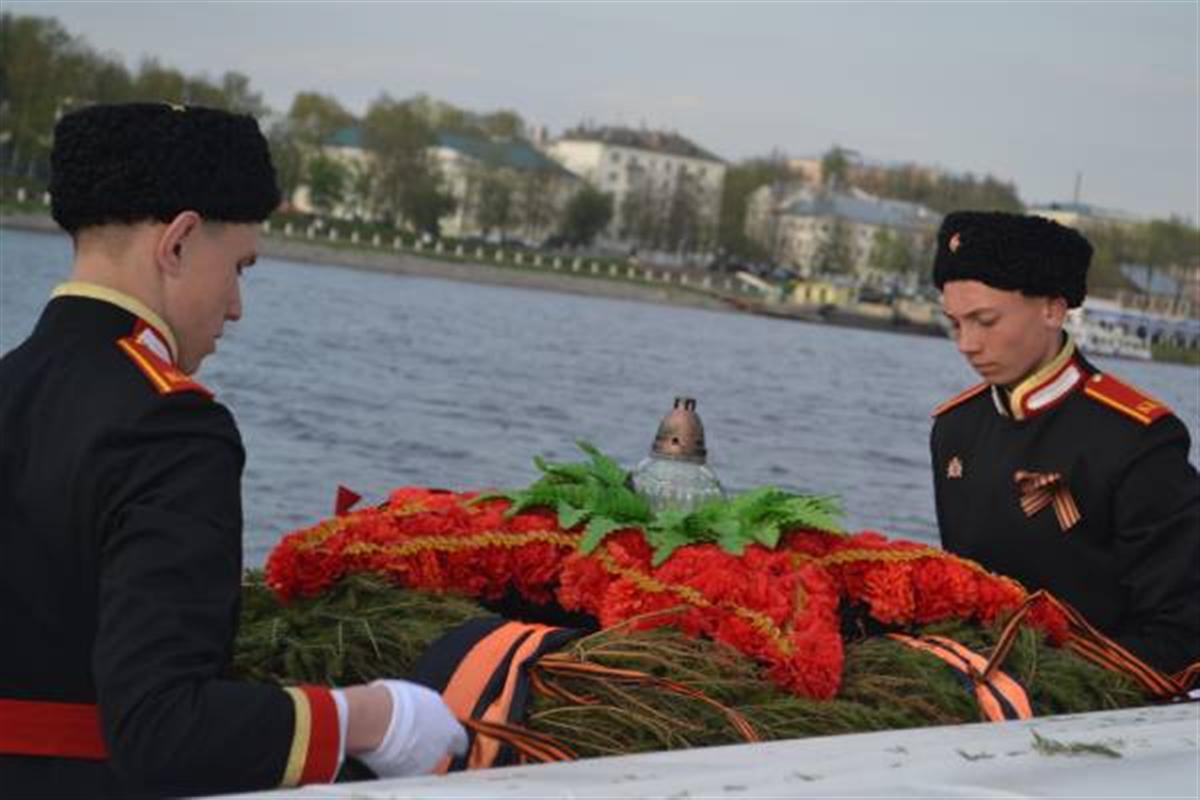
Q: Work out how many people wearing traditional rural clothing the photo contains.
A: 0